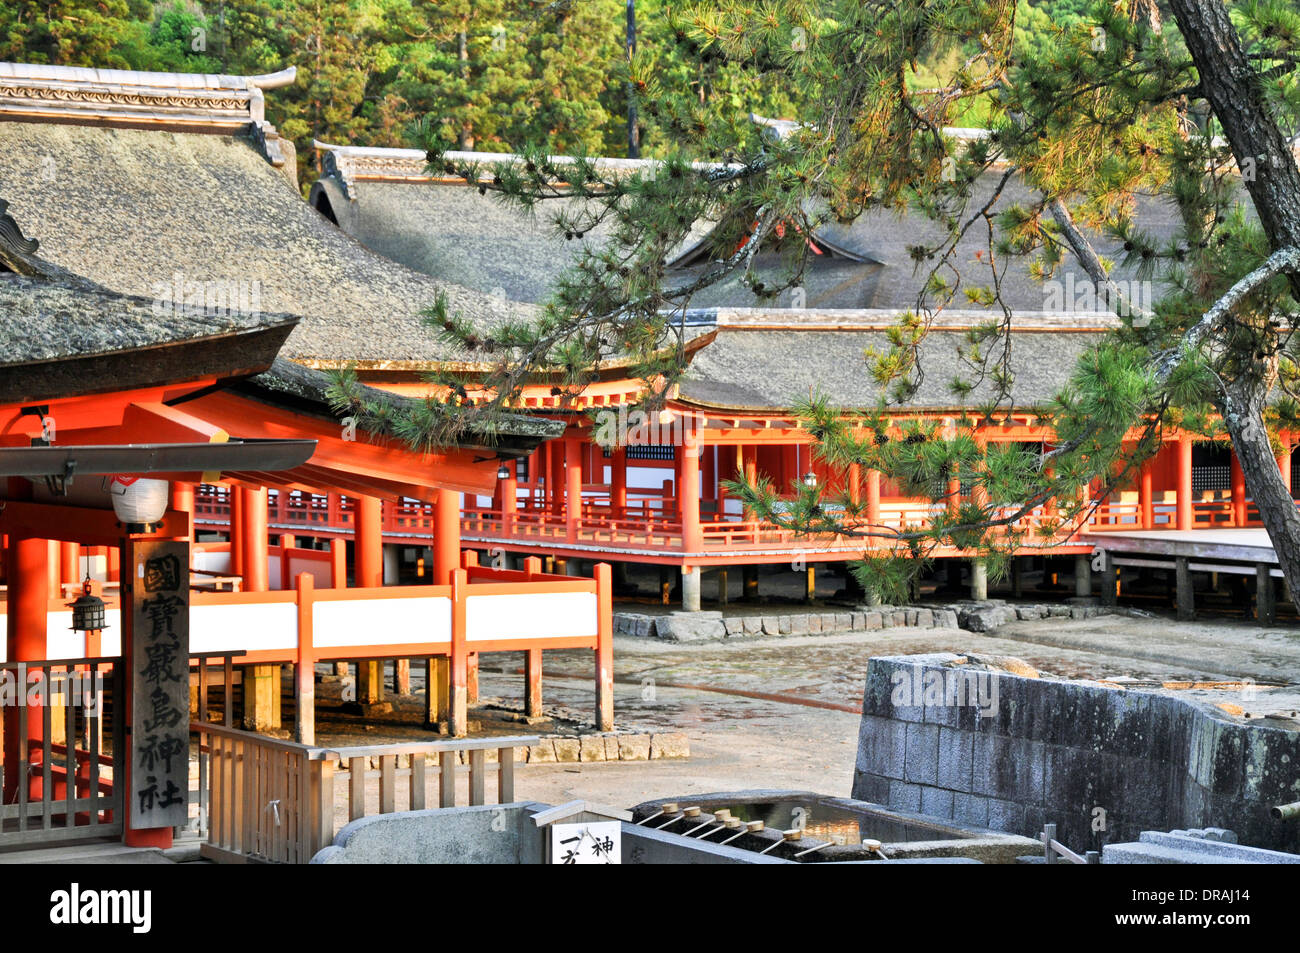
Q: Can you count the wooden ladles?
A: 8